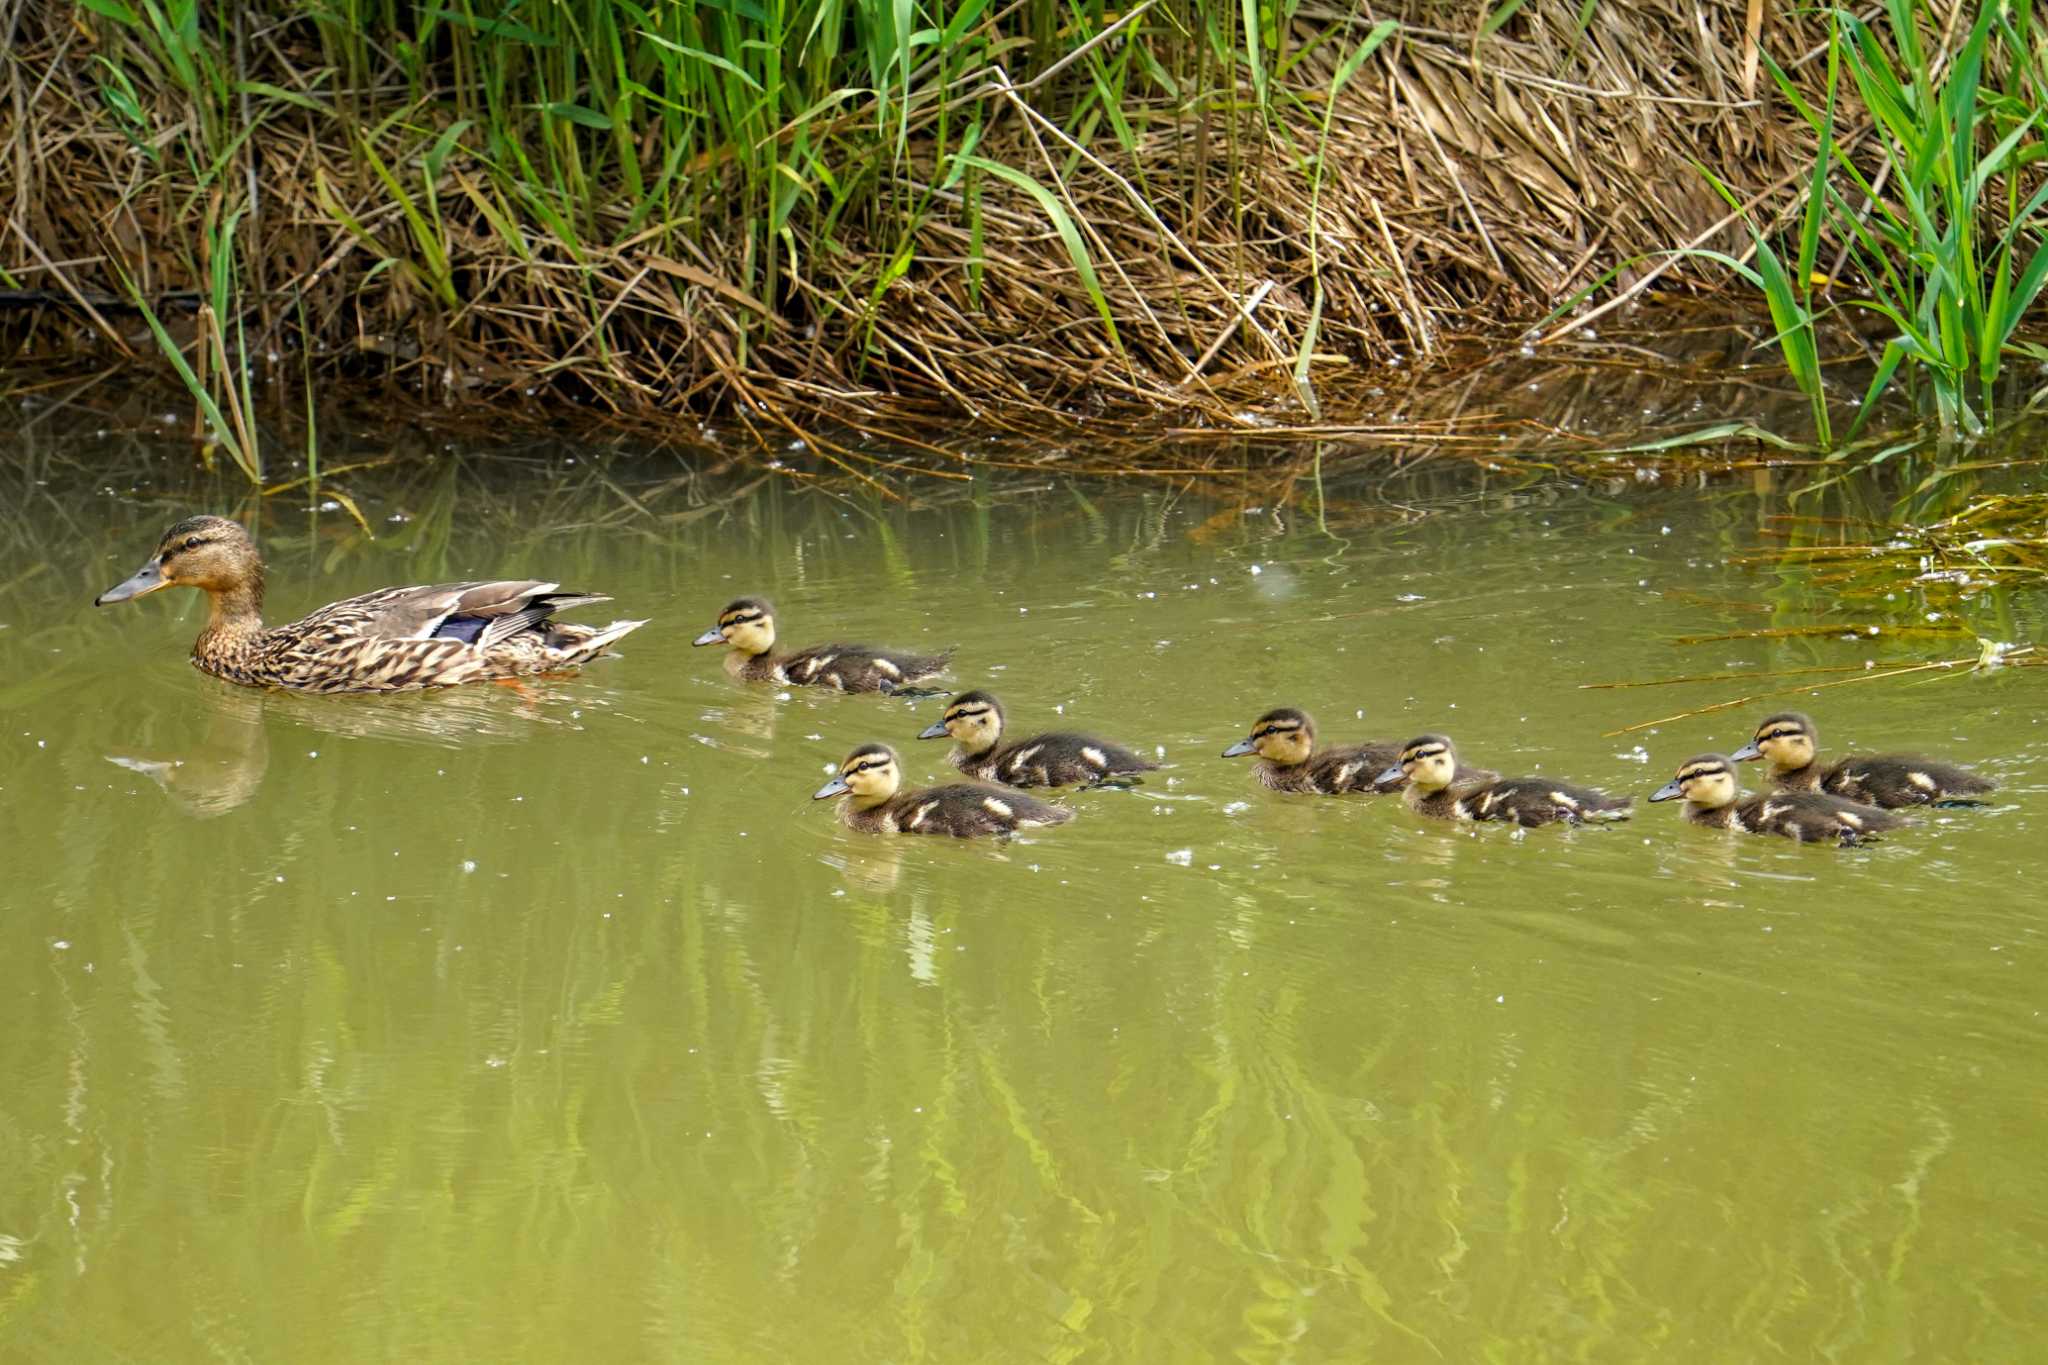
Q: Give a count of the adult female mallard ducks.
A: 1